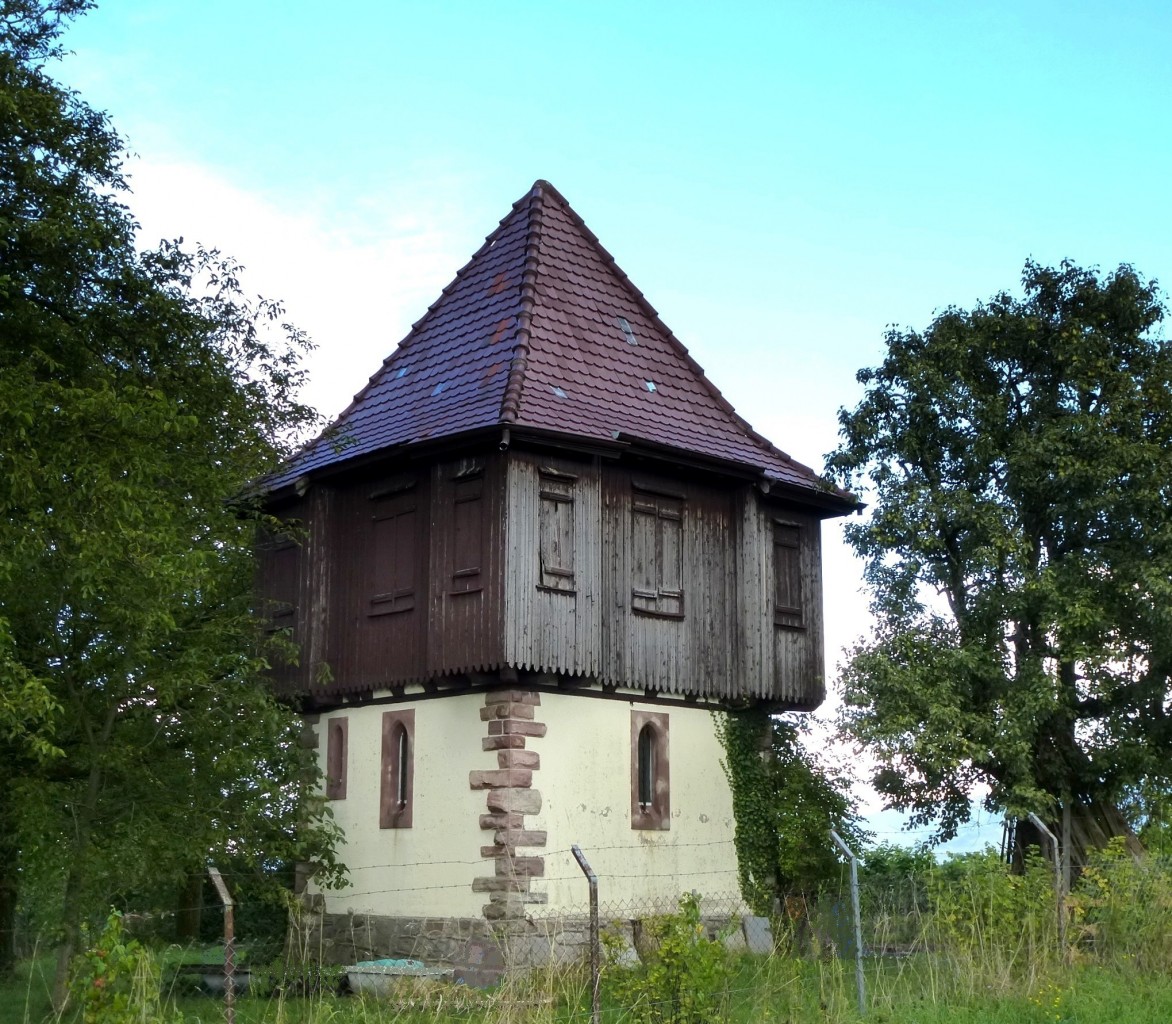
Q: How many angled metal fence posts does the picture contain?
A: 4